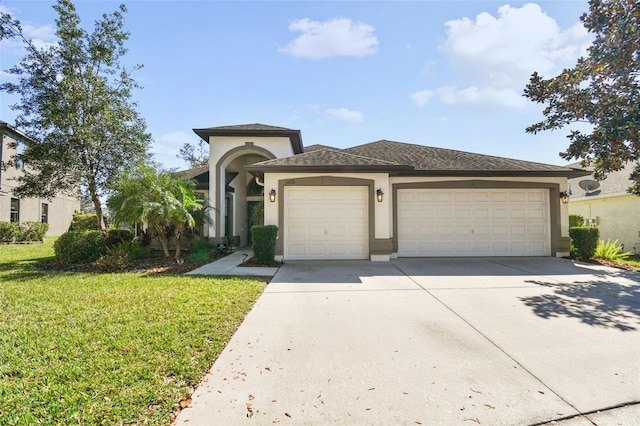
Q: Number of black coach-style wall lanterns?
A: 3